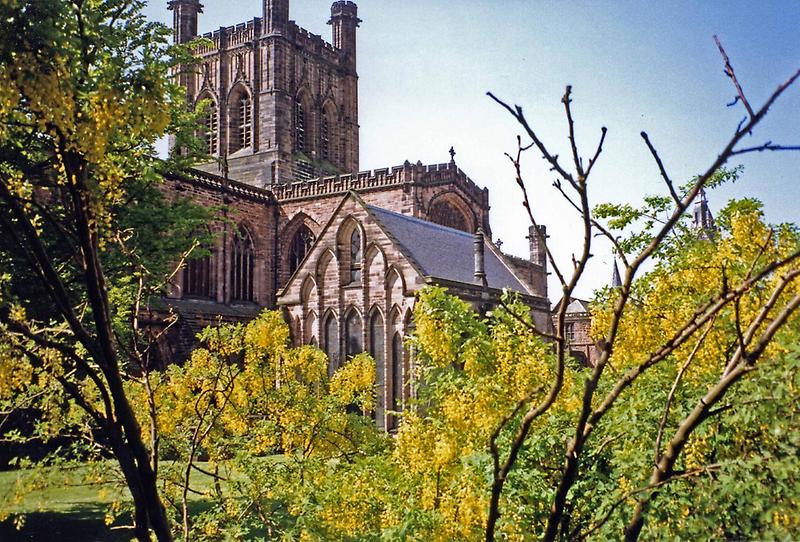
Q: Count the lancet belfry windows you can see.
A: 4